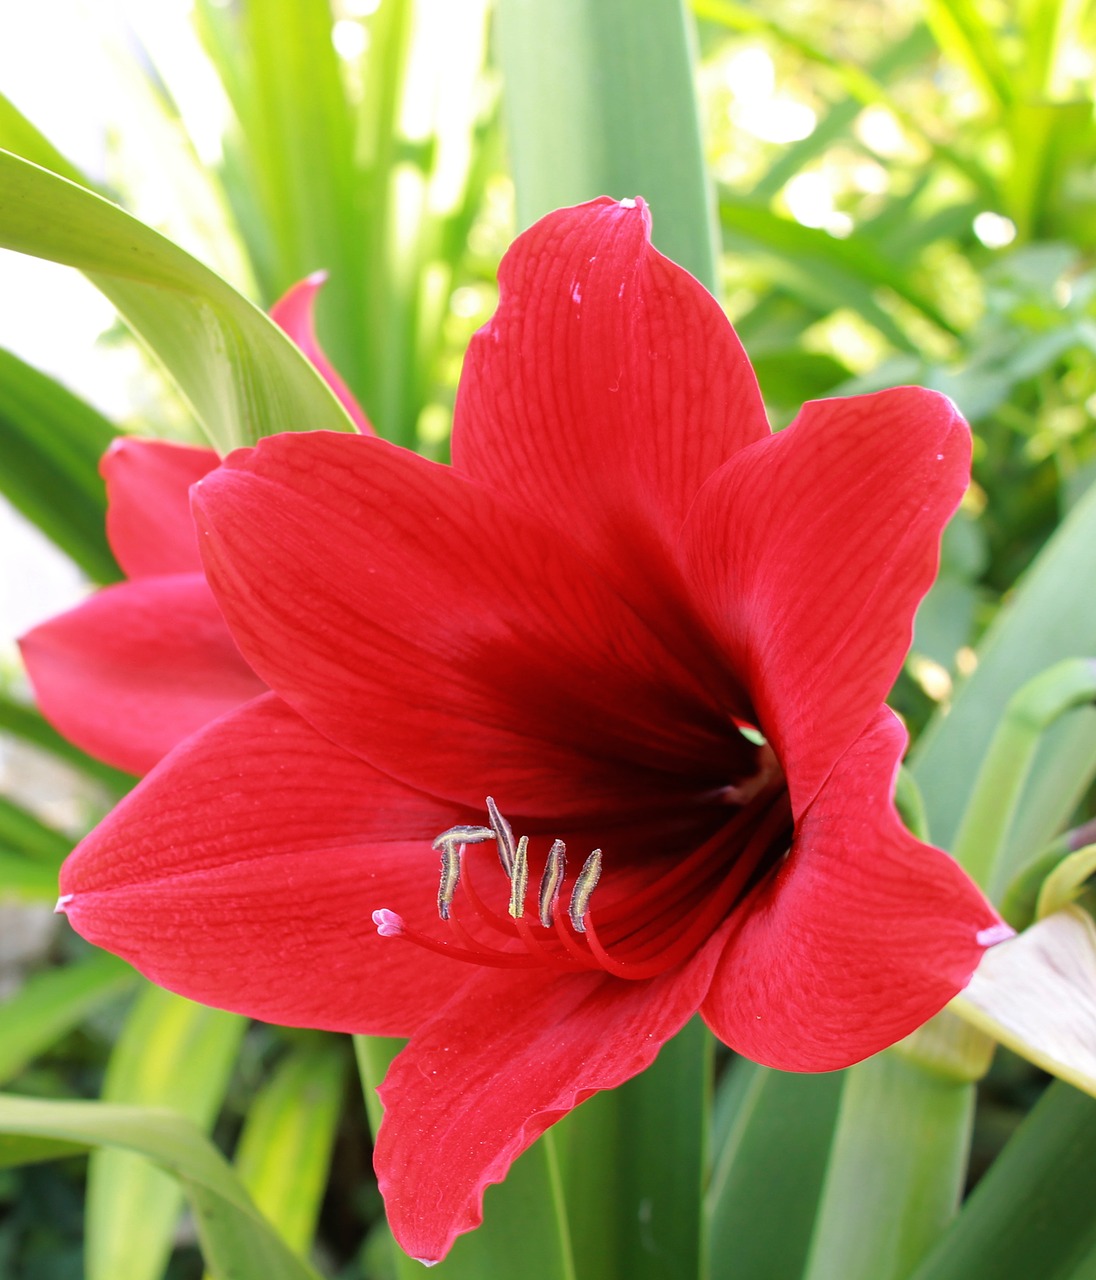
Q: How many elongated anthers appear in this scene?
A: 6